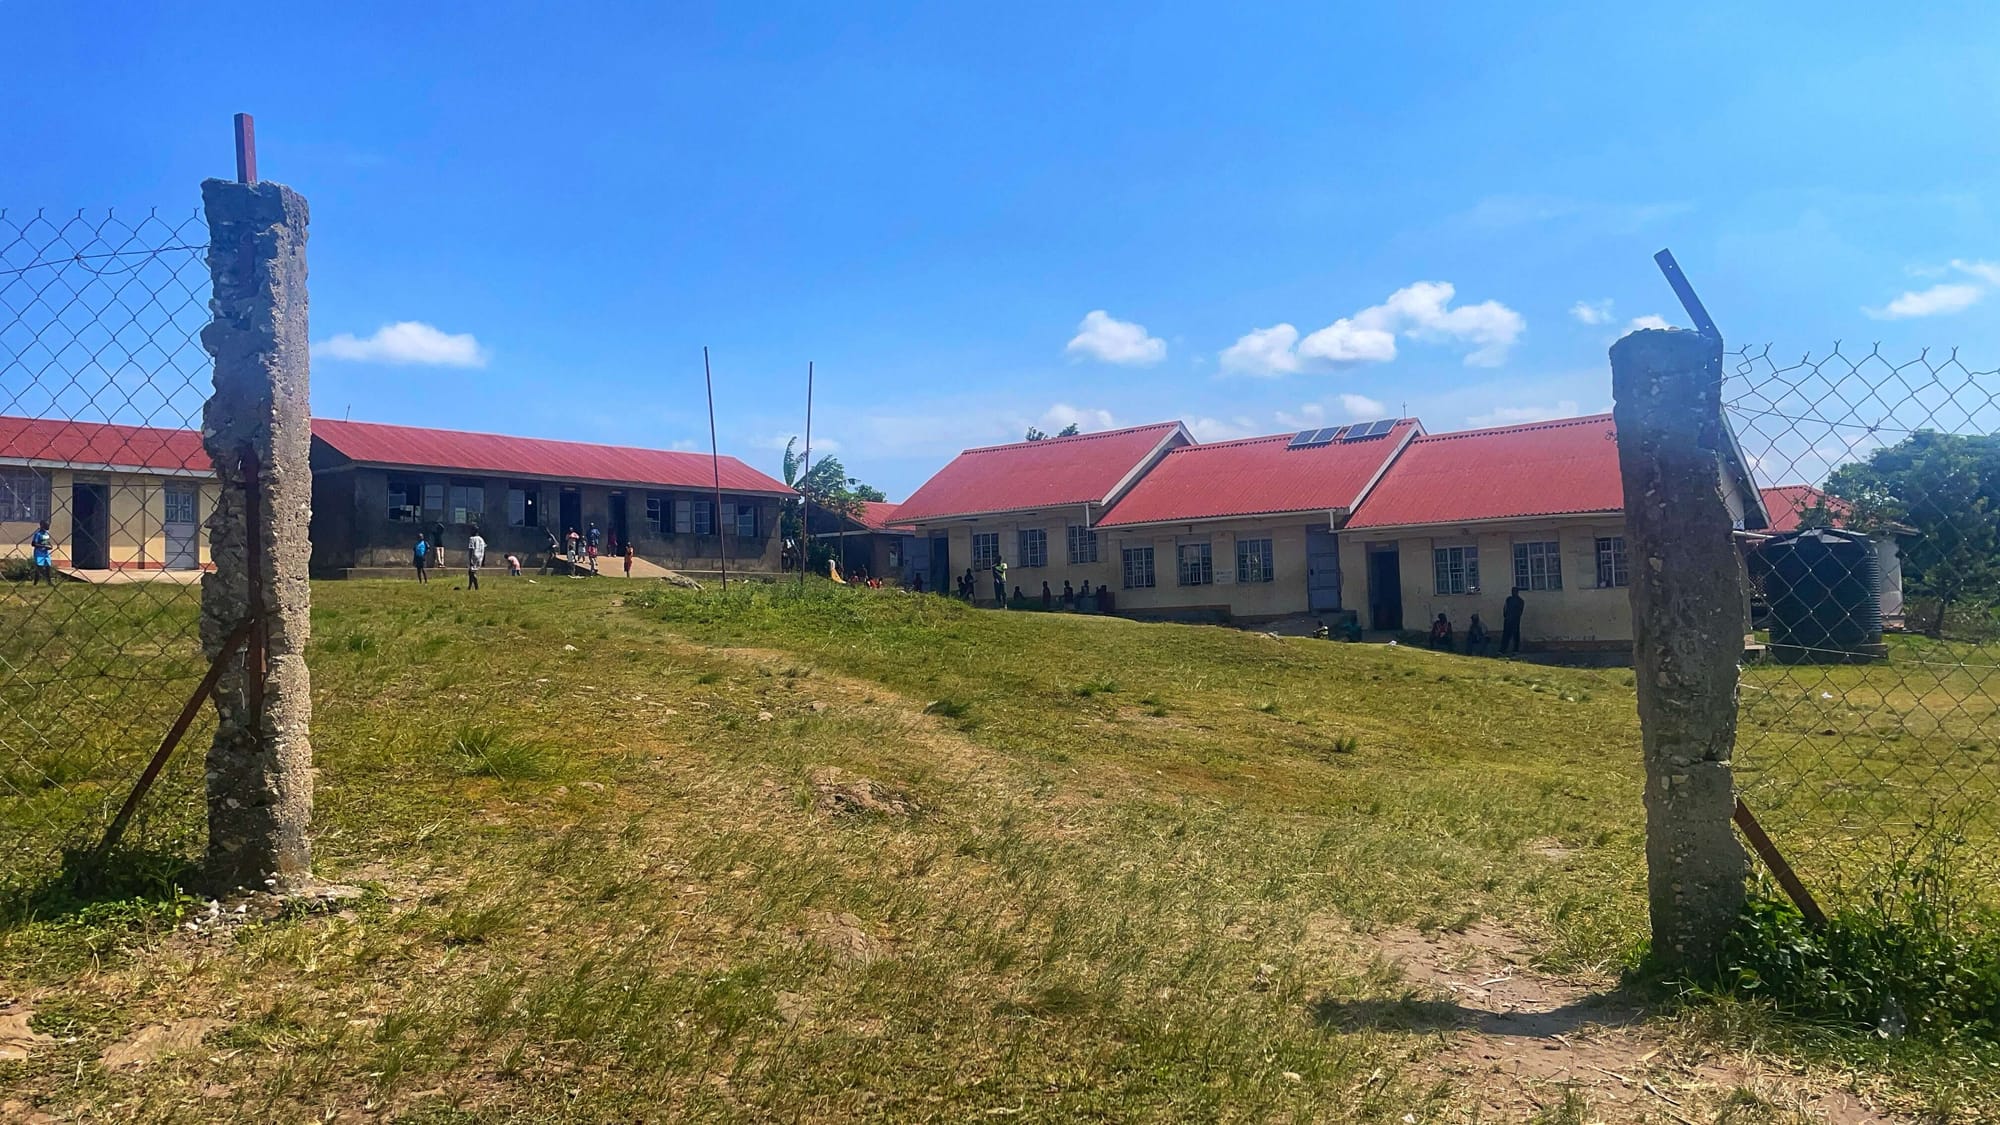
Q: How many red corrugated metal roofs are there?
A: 7